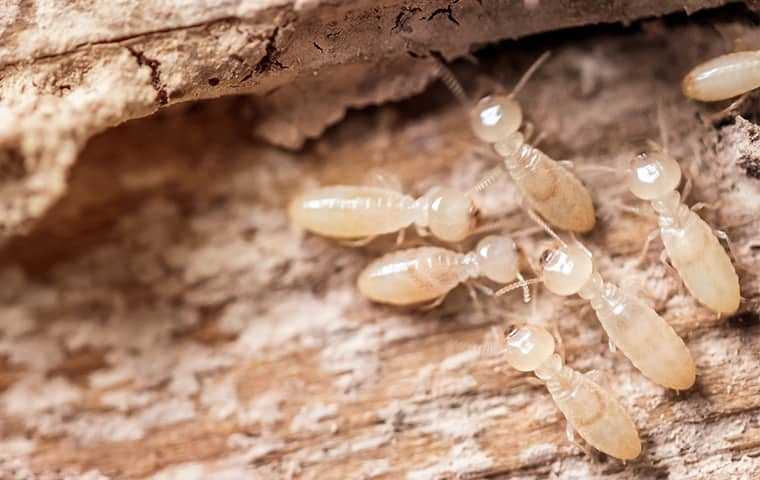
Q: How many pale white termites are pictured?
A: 7